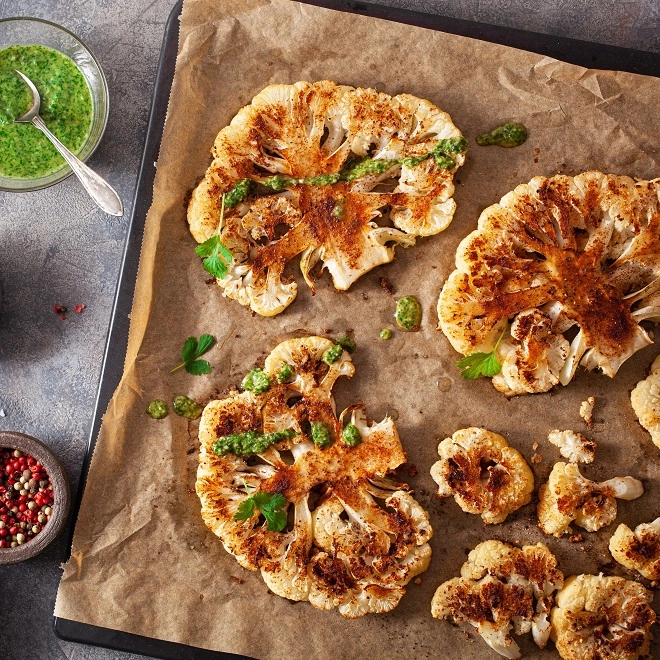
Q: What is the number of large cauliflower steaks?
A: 3